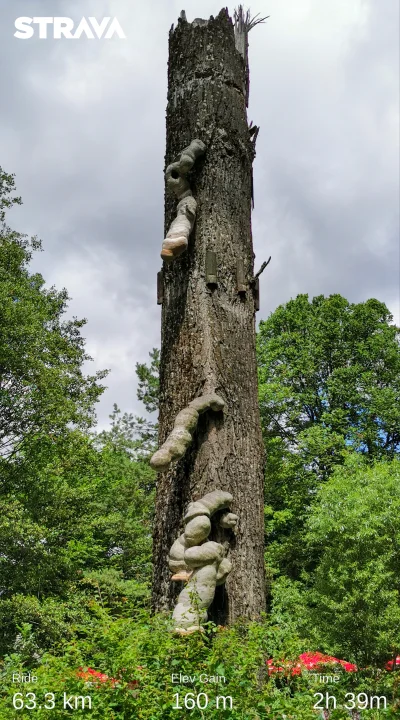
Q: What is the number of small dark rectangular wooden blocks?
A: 4